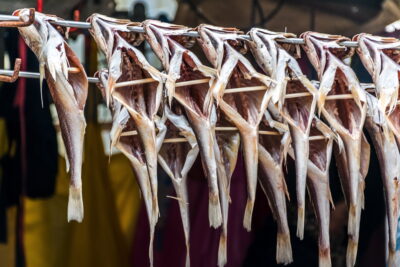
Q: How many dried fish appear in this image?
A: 14